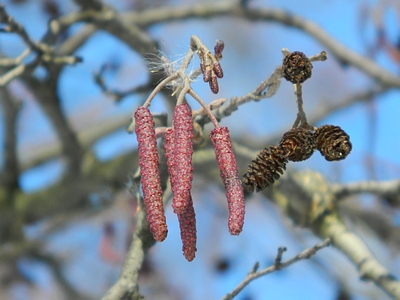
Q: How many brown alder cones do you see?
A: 4